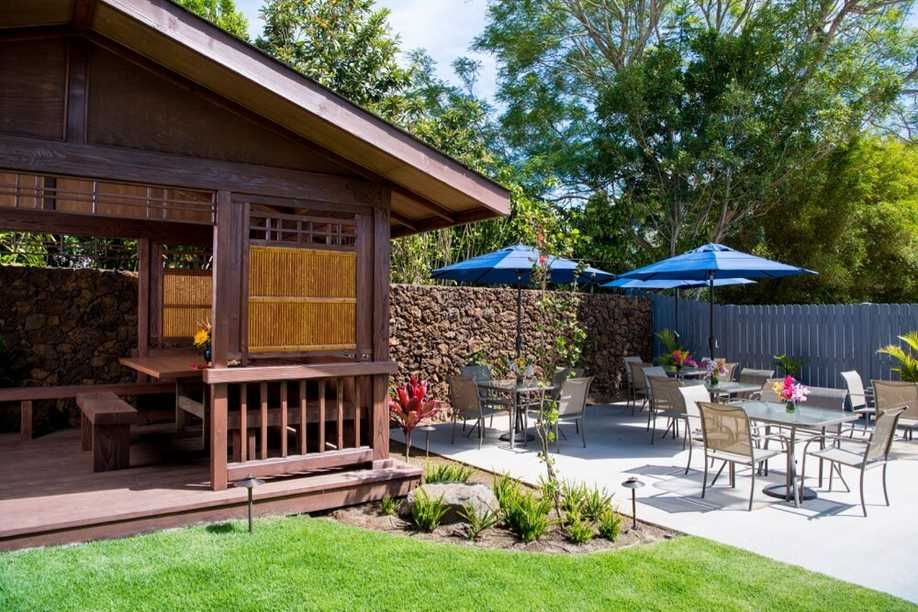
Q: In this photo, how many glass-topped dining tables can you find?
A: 4